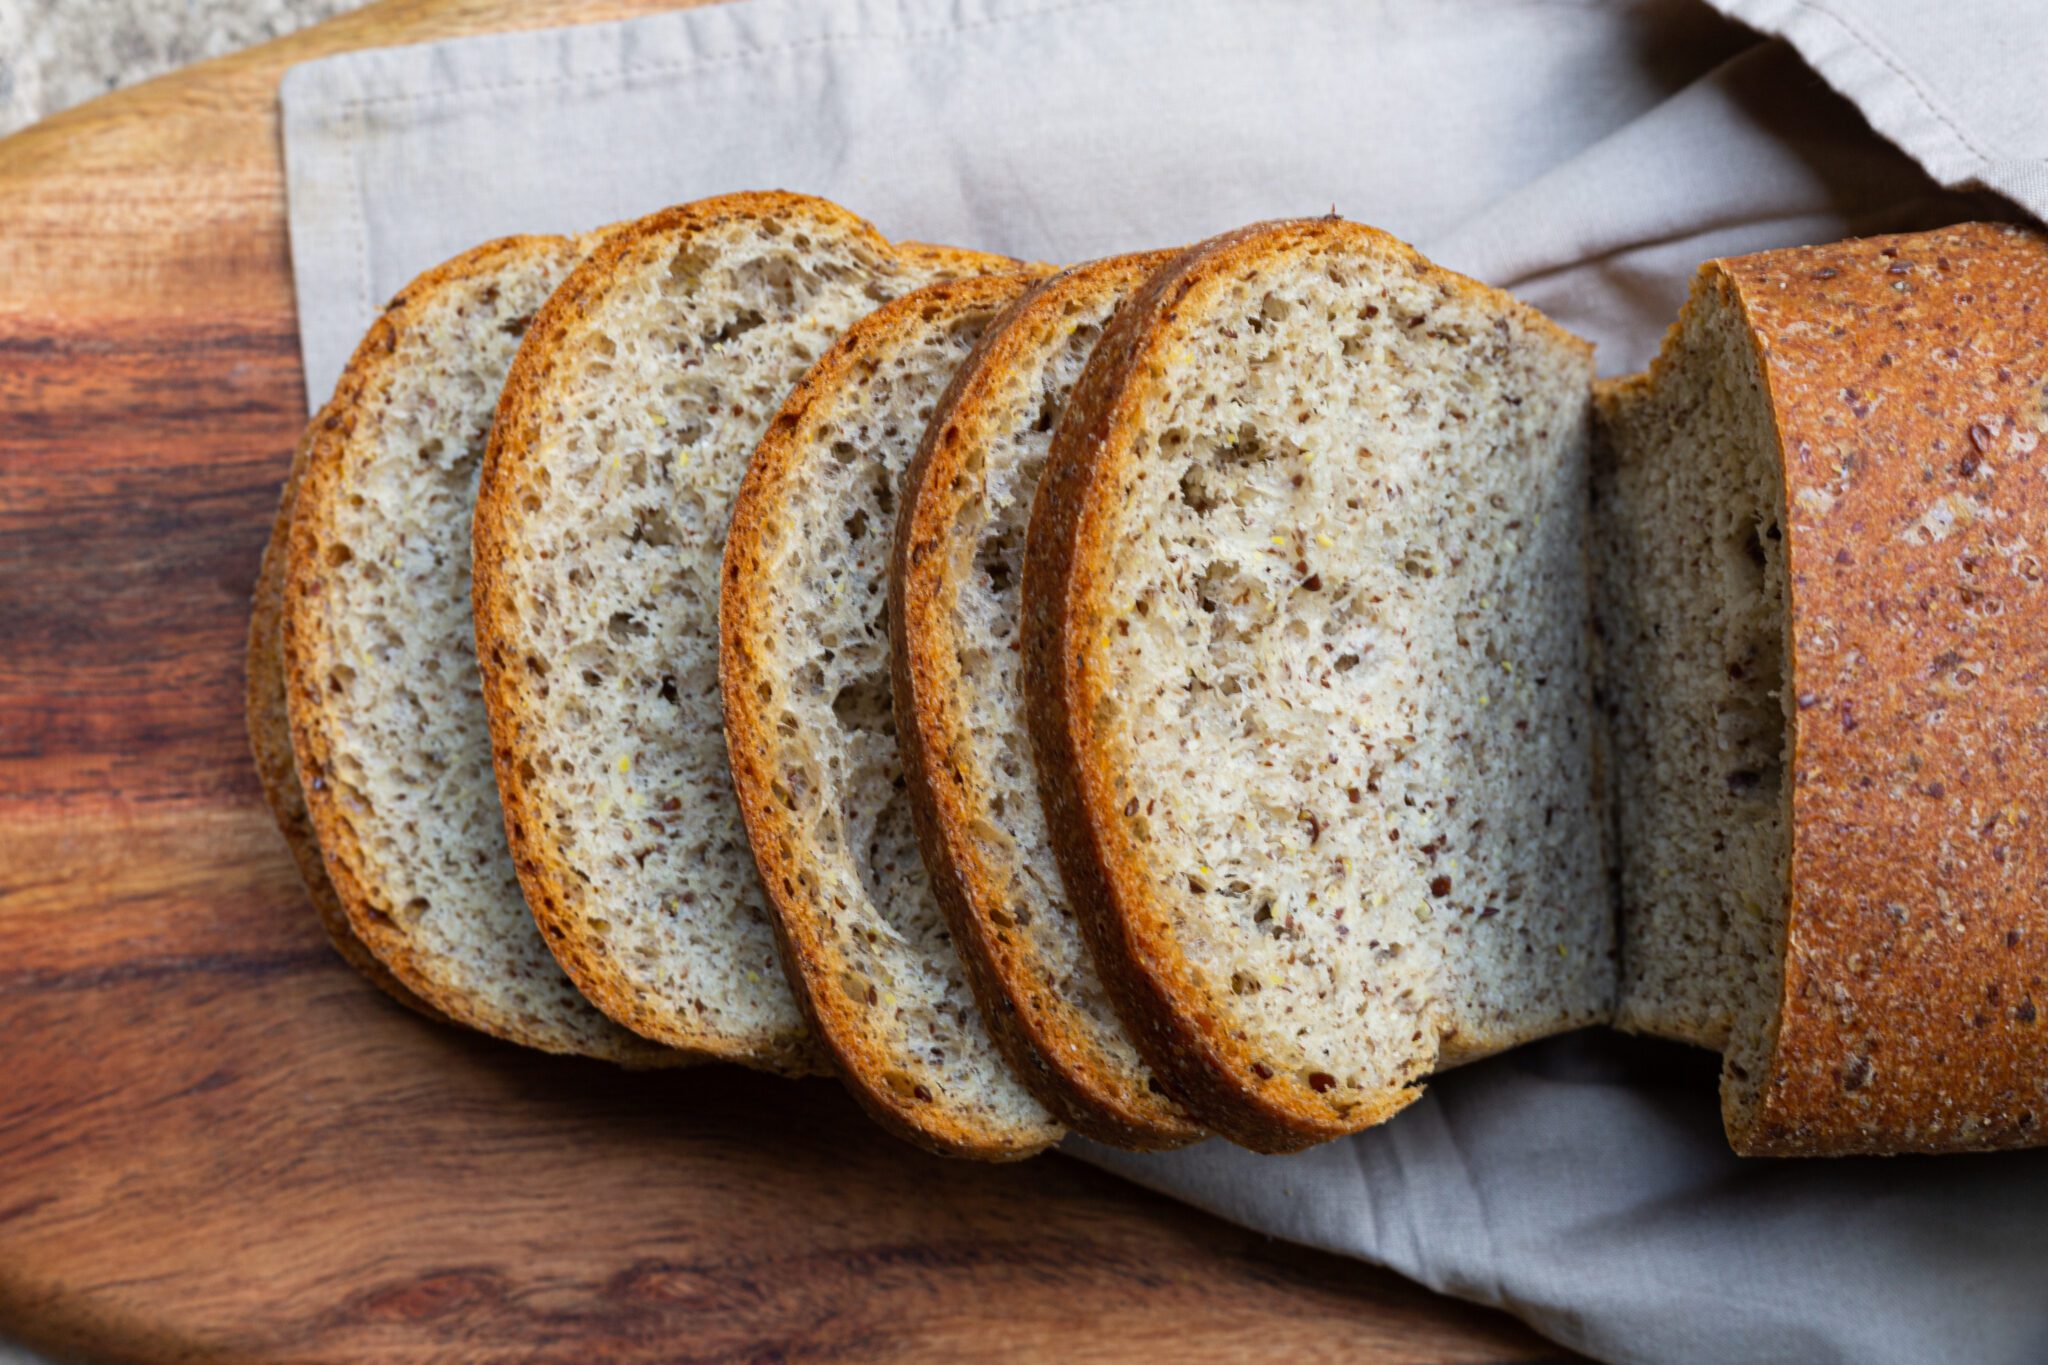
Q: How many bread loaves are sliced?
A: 1